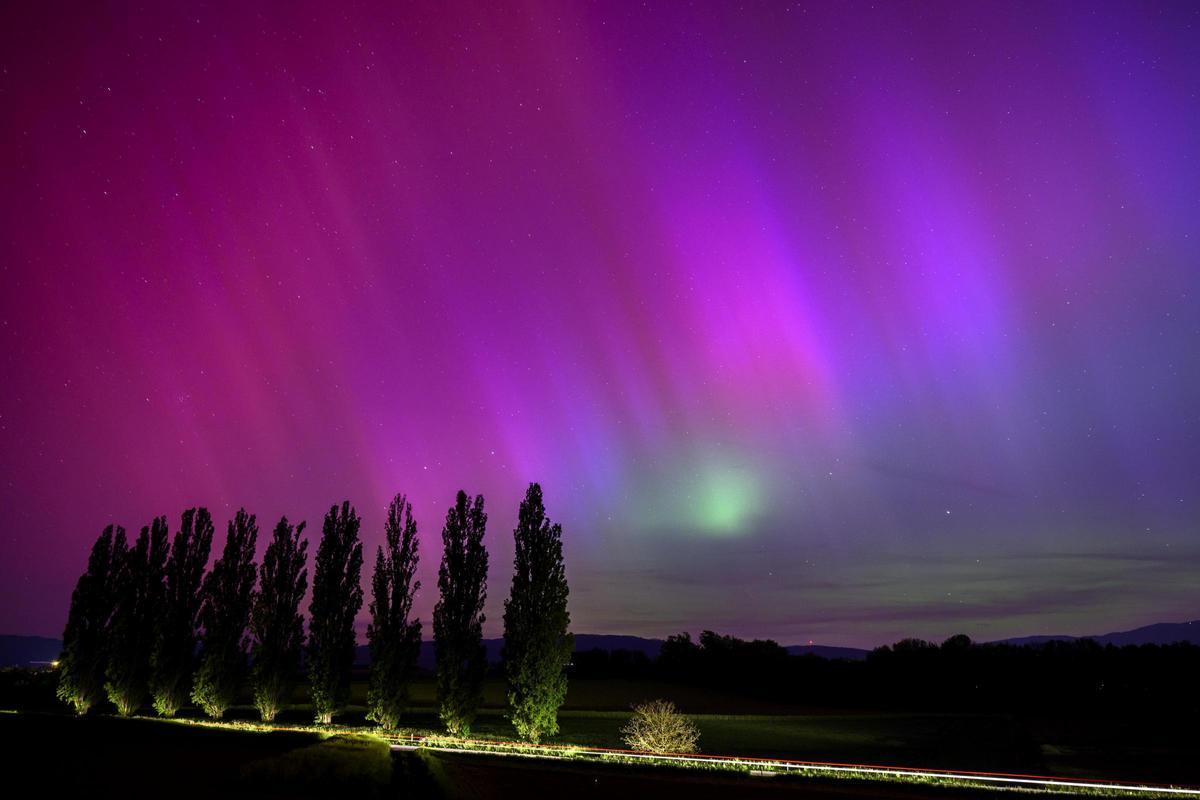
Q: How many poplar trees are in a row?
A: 9